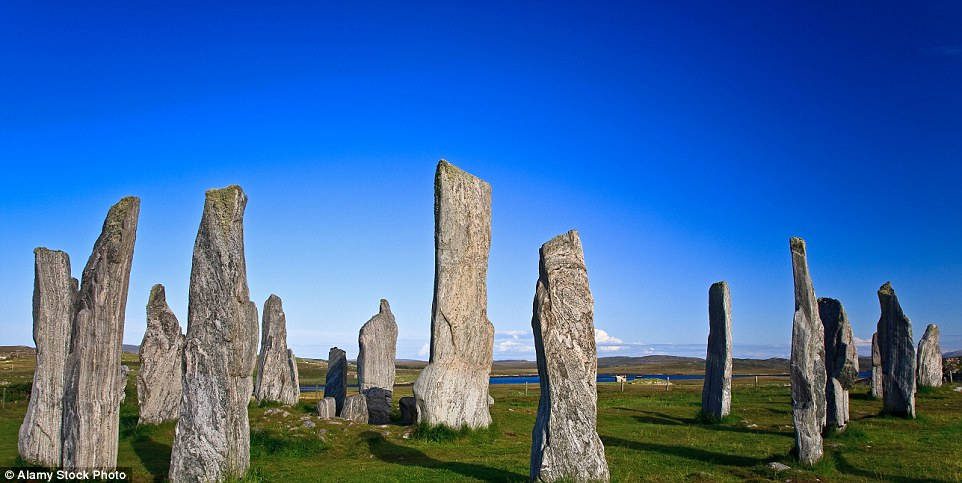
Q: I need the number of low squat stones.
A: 3